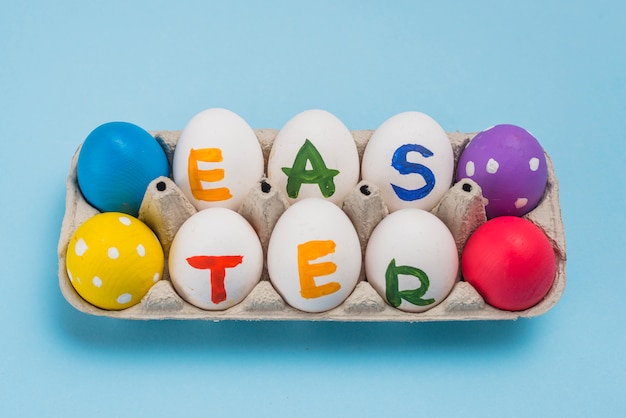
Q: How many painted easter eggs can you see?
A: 10